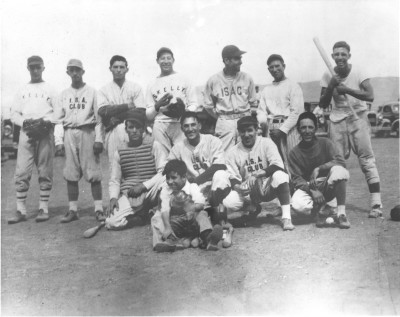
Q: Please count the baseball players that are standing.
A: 7